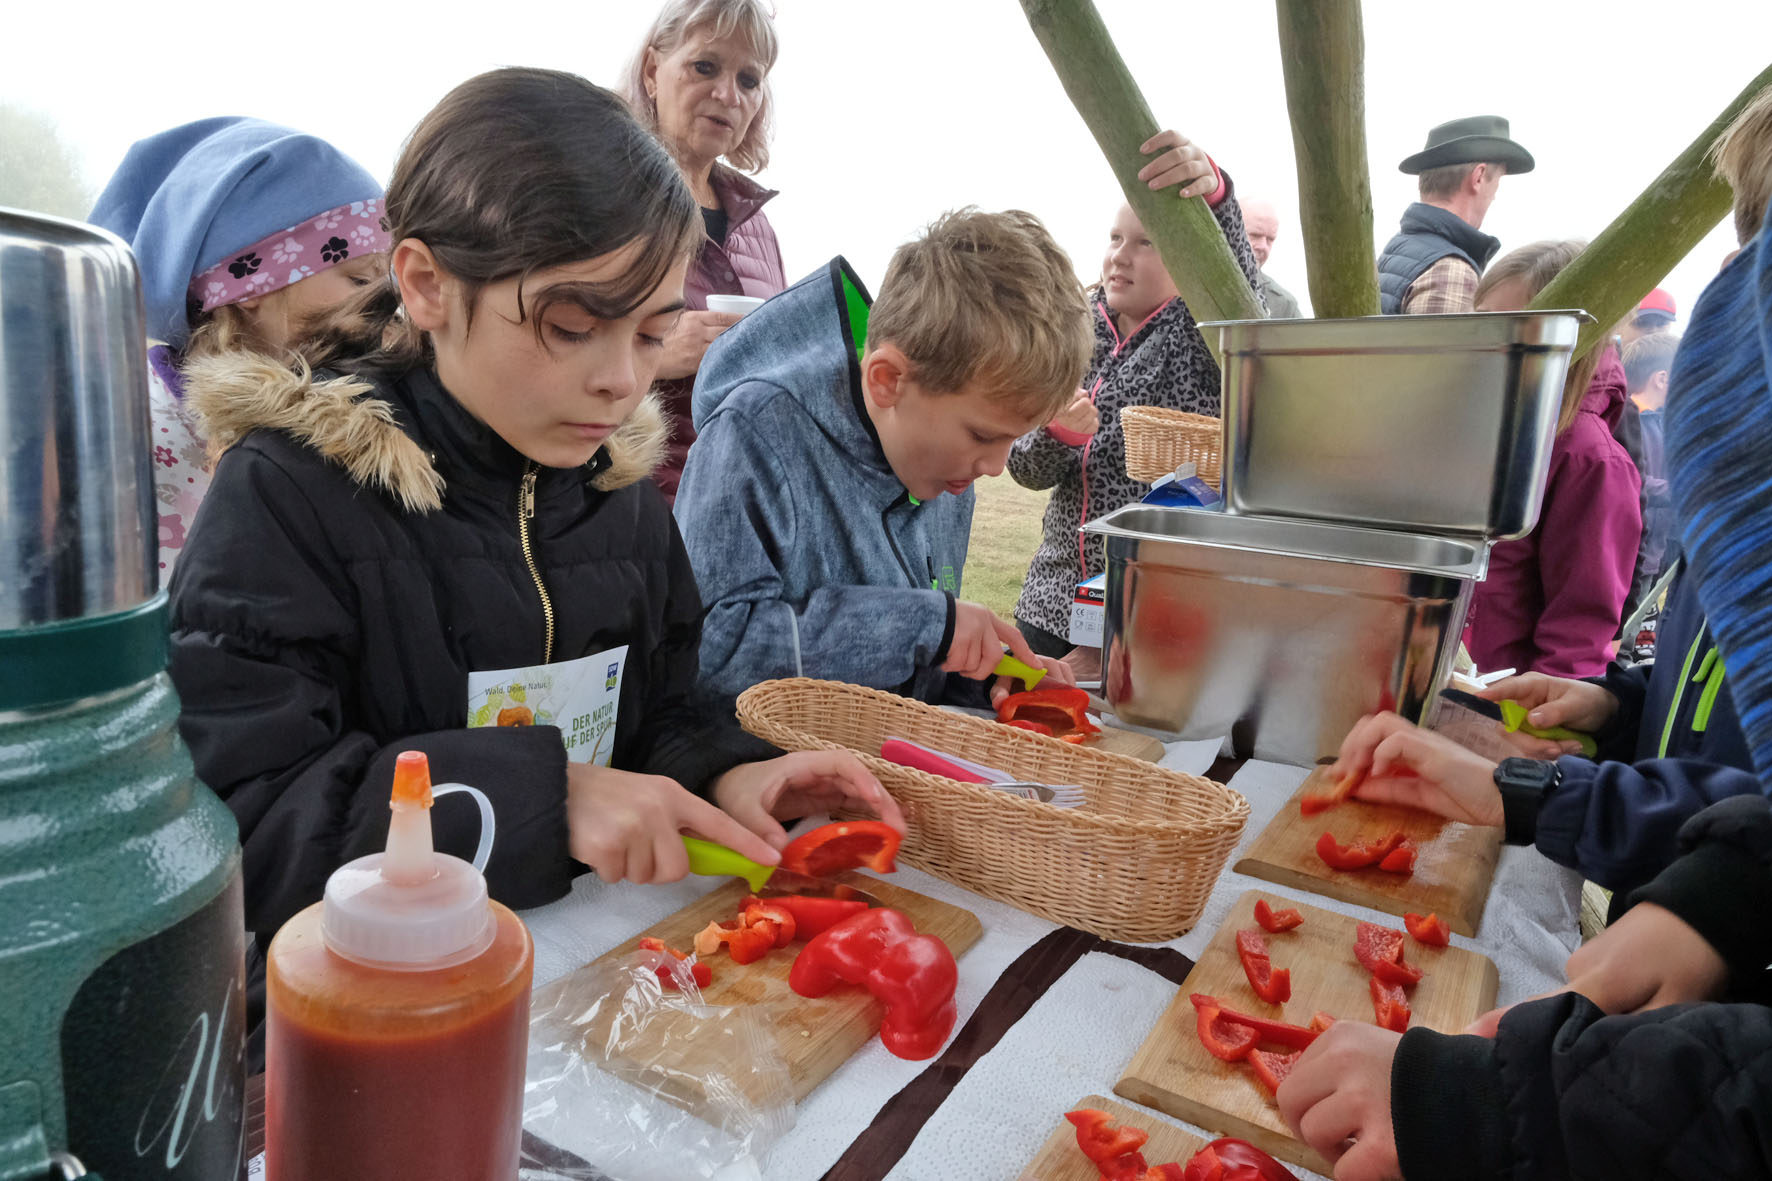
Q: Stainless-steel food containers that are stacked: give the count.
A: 2